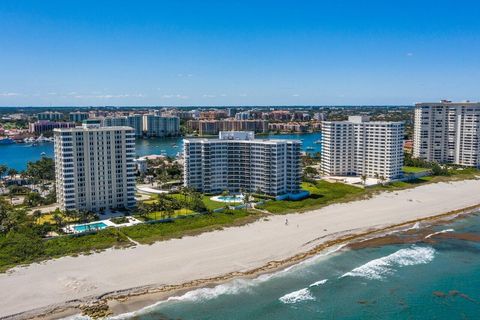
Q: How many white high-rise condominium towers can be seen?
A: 4